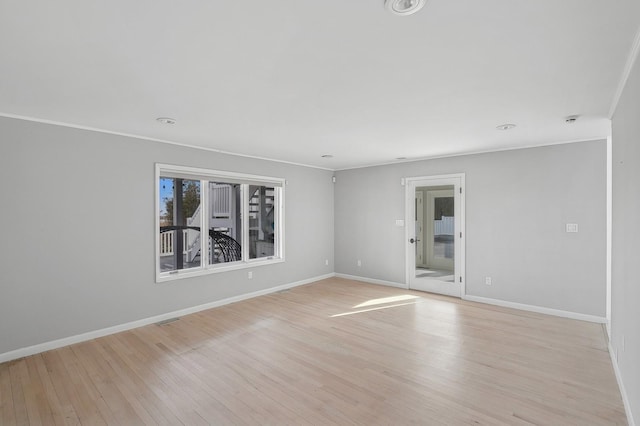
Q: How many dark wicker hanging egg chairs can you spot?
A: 1